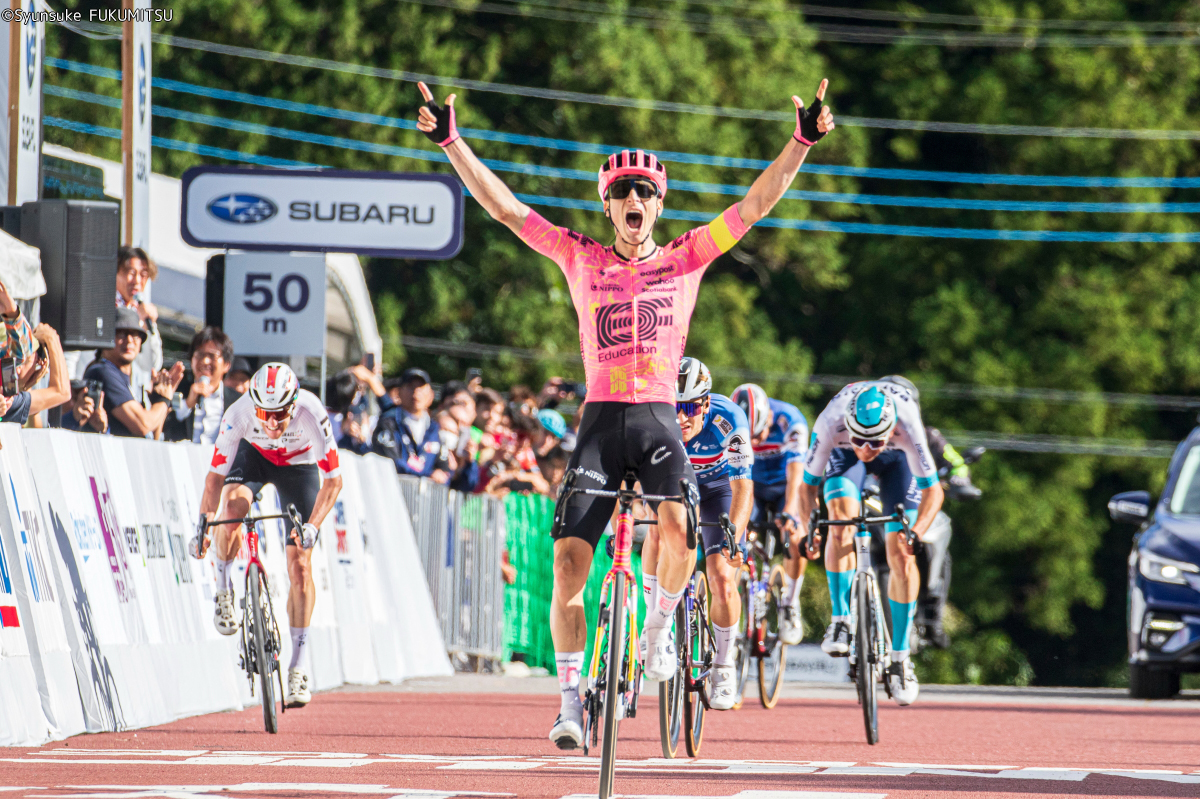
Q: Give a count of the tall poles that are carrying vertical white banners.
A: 2